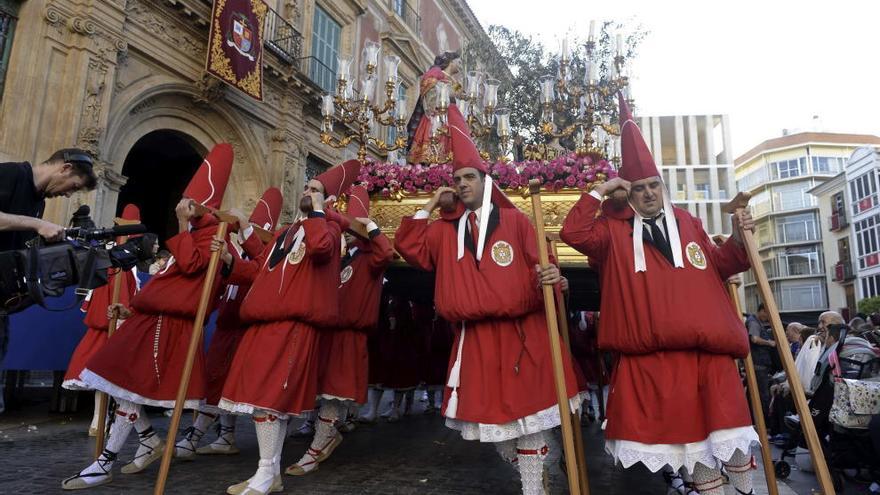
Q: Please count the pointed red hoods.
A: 7